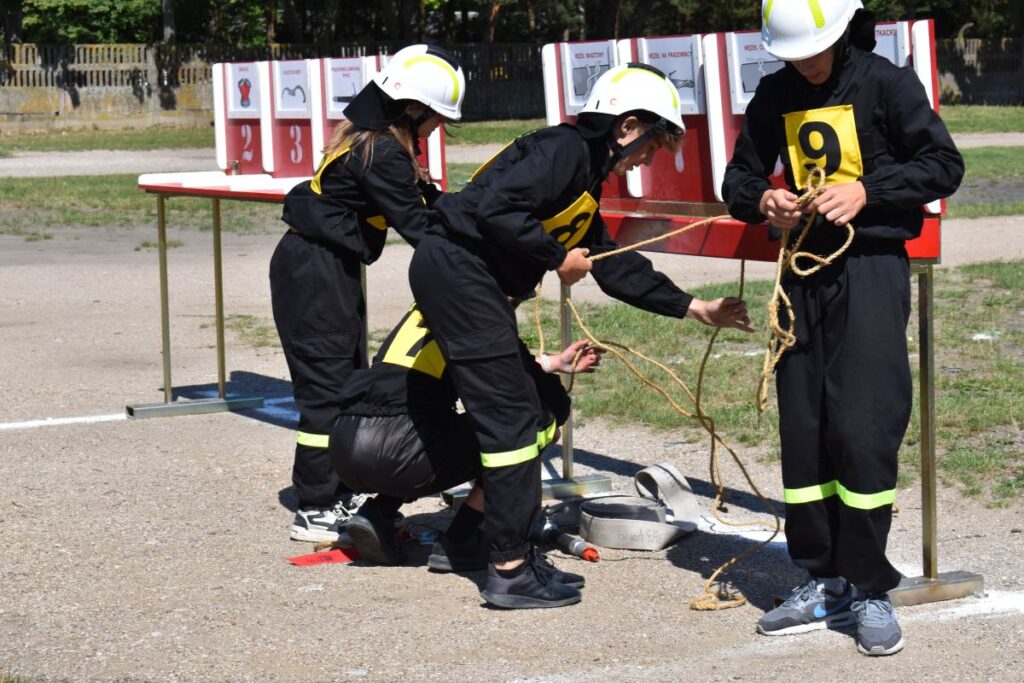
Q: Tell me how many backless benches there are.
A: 0